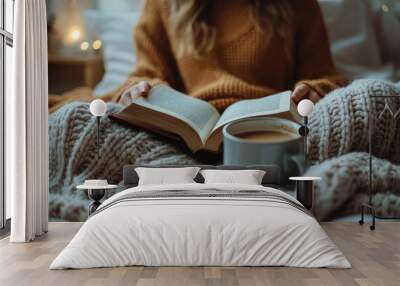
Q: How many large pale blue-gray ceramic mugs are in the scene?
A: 1